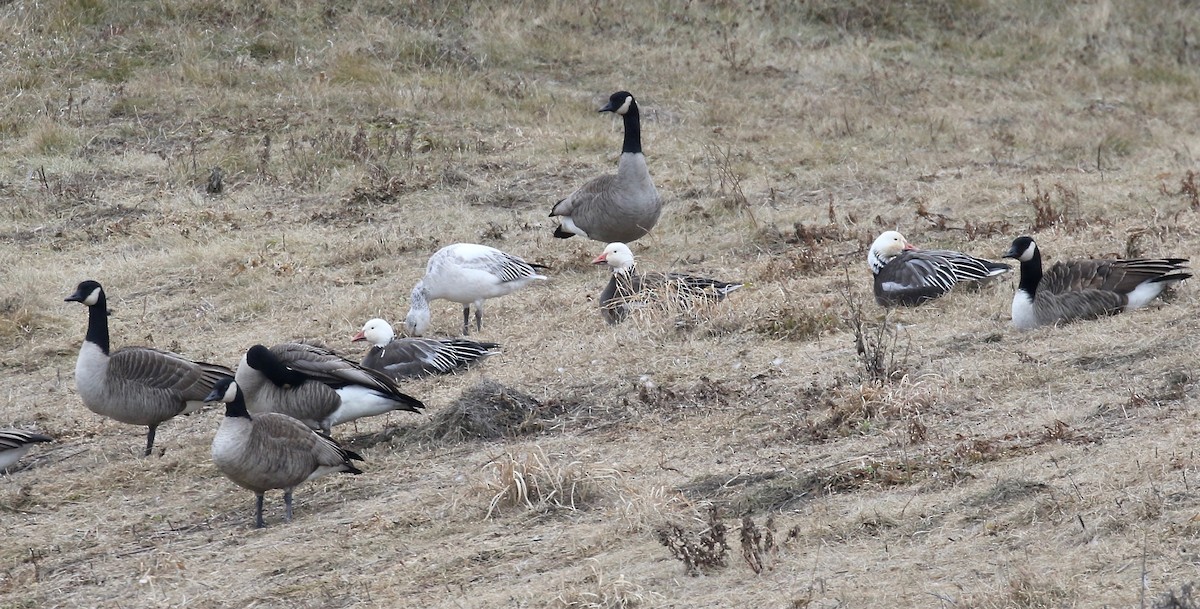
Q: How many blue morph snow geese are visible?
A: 3